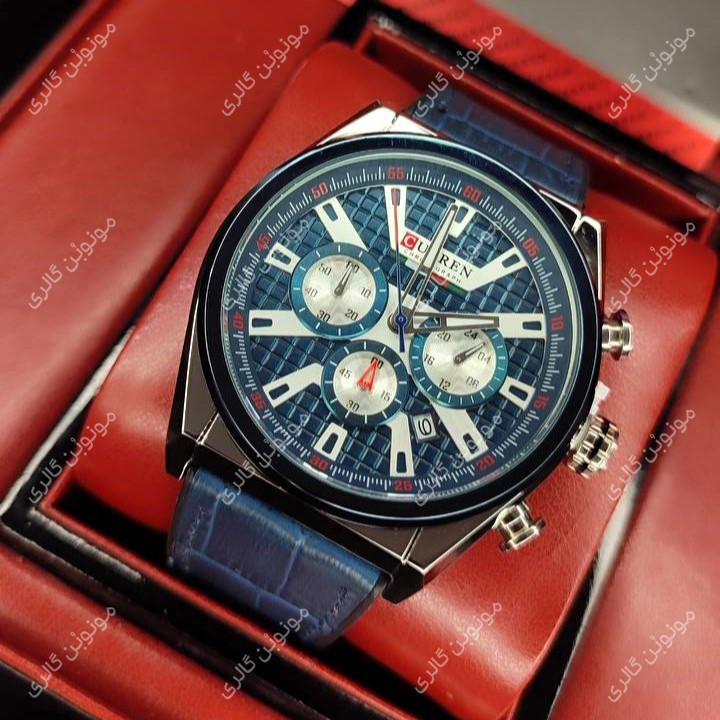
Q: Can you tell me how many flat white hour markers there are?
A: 12